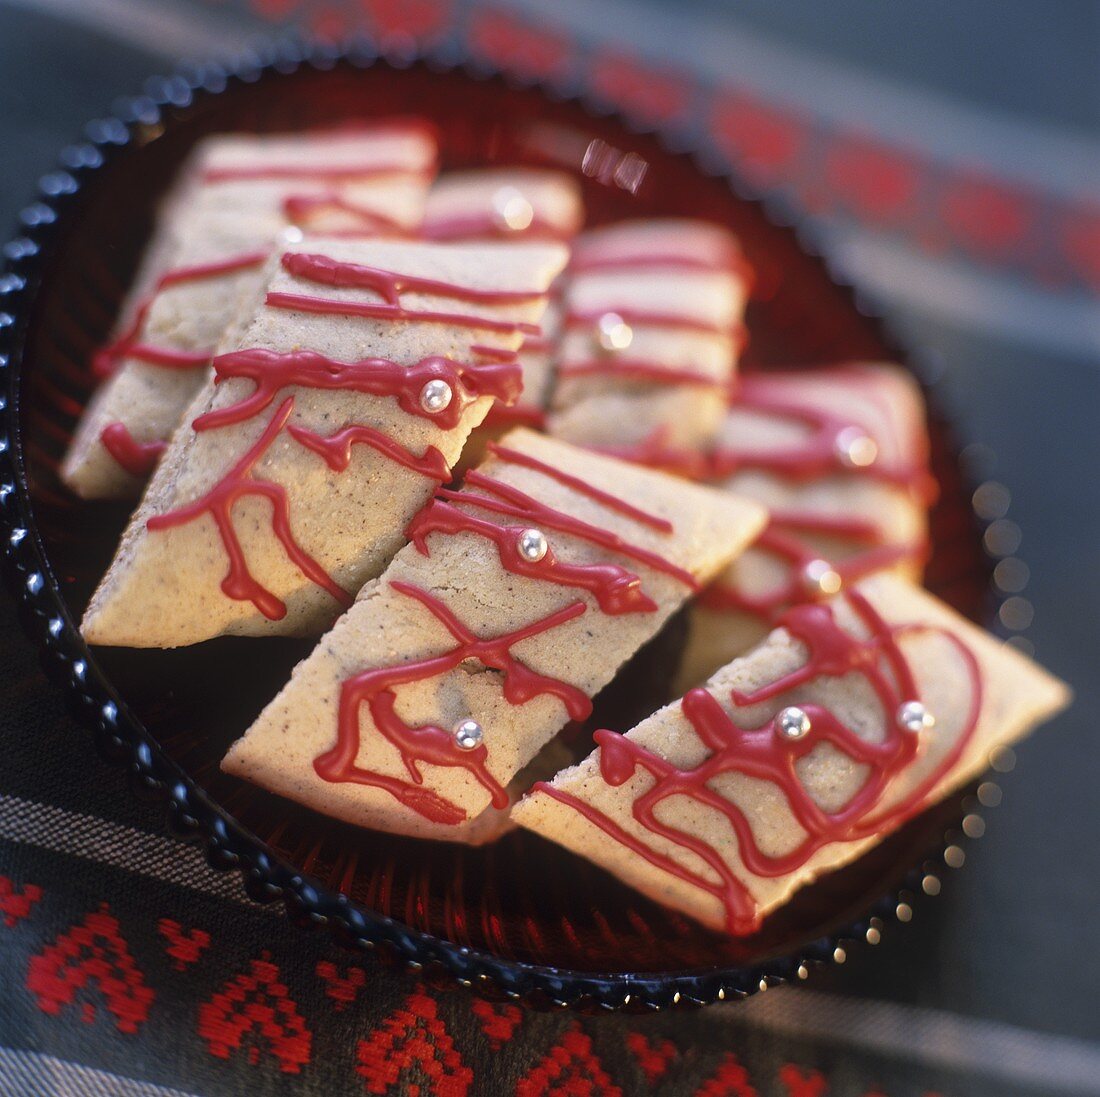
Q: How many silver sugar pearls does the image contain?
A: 10